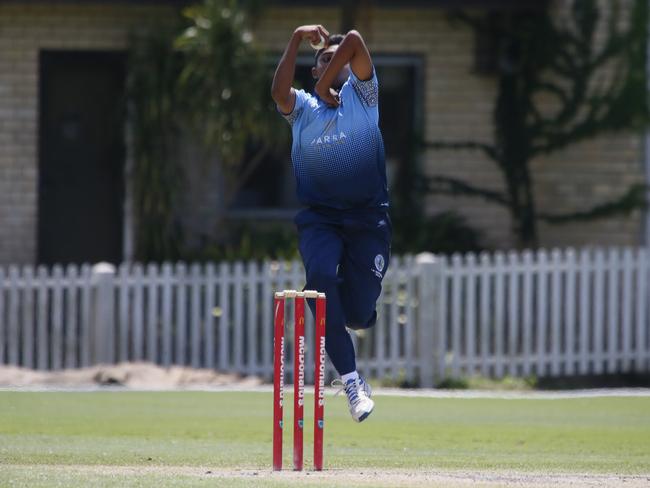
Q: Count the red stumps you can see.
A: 3